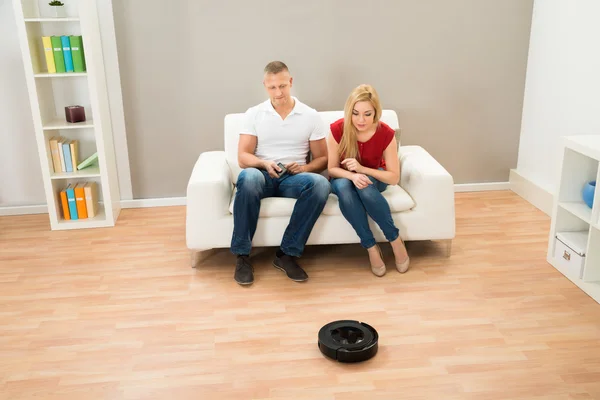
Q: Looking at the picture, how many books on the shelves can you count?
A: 13